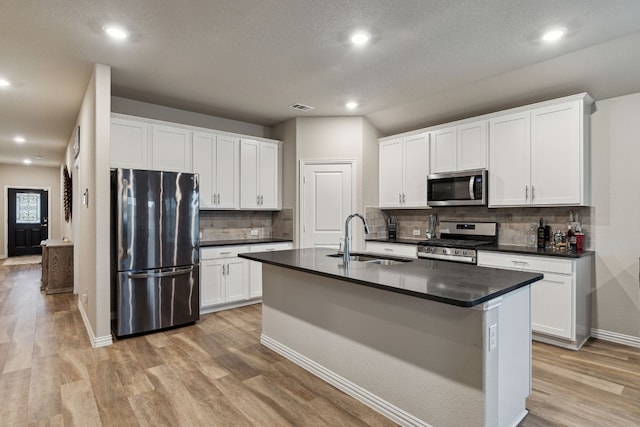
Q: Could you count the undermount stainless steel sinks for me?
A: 1